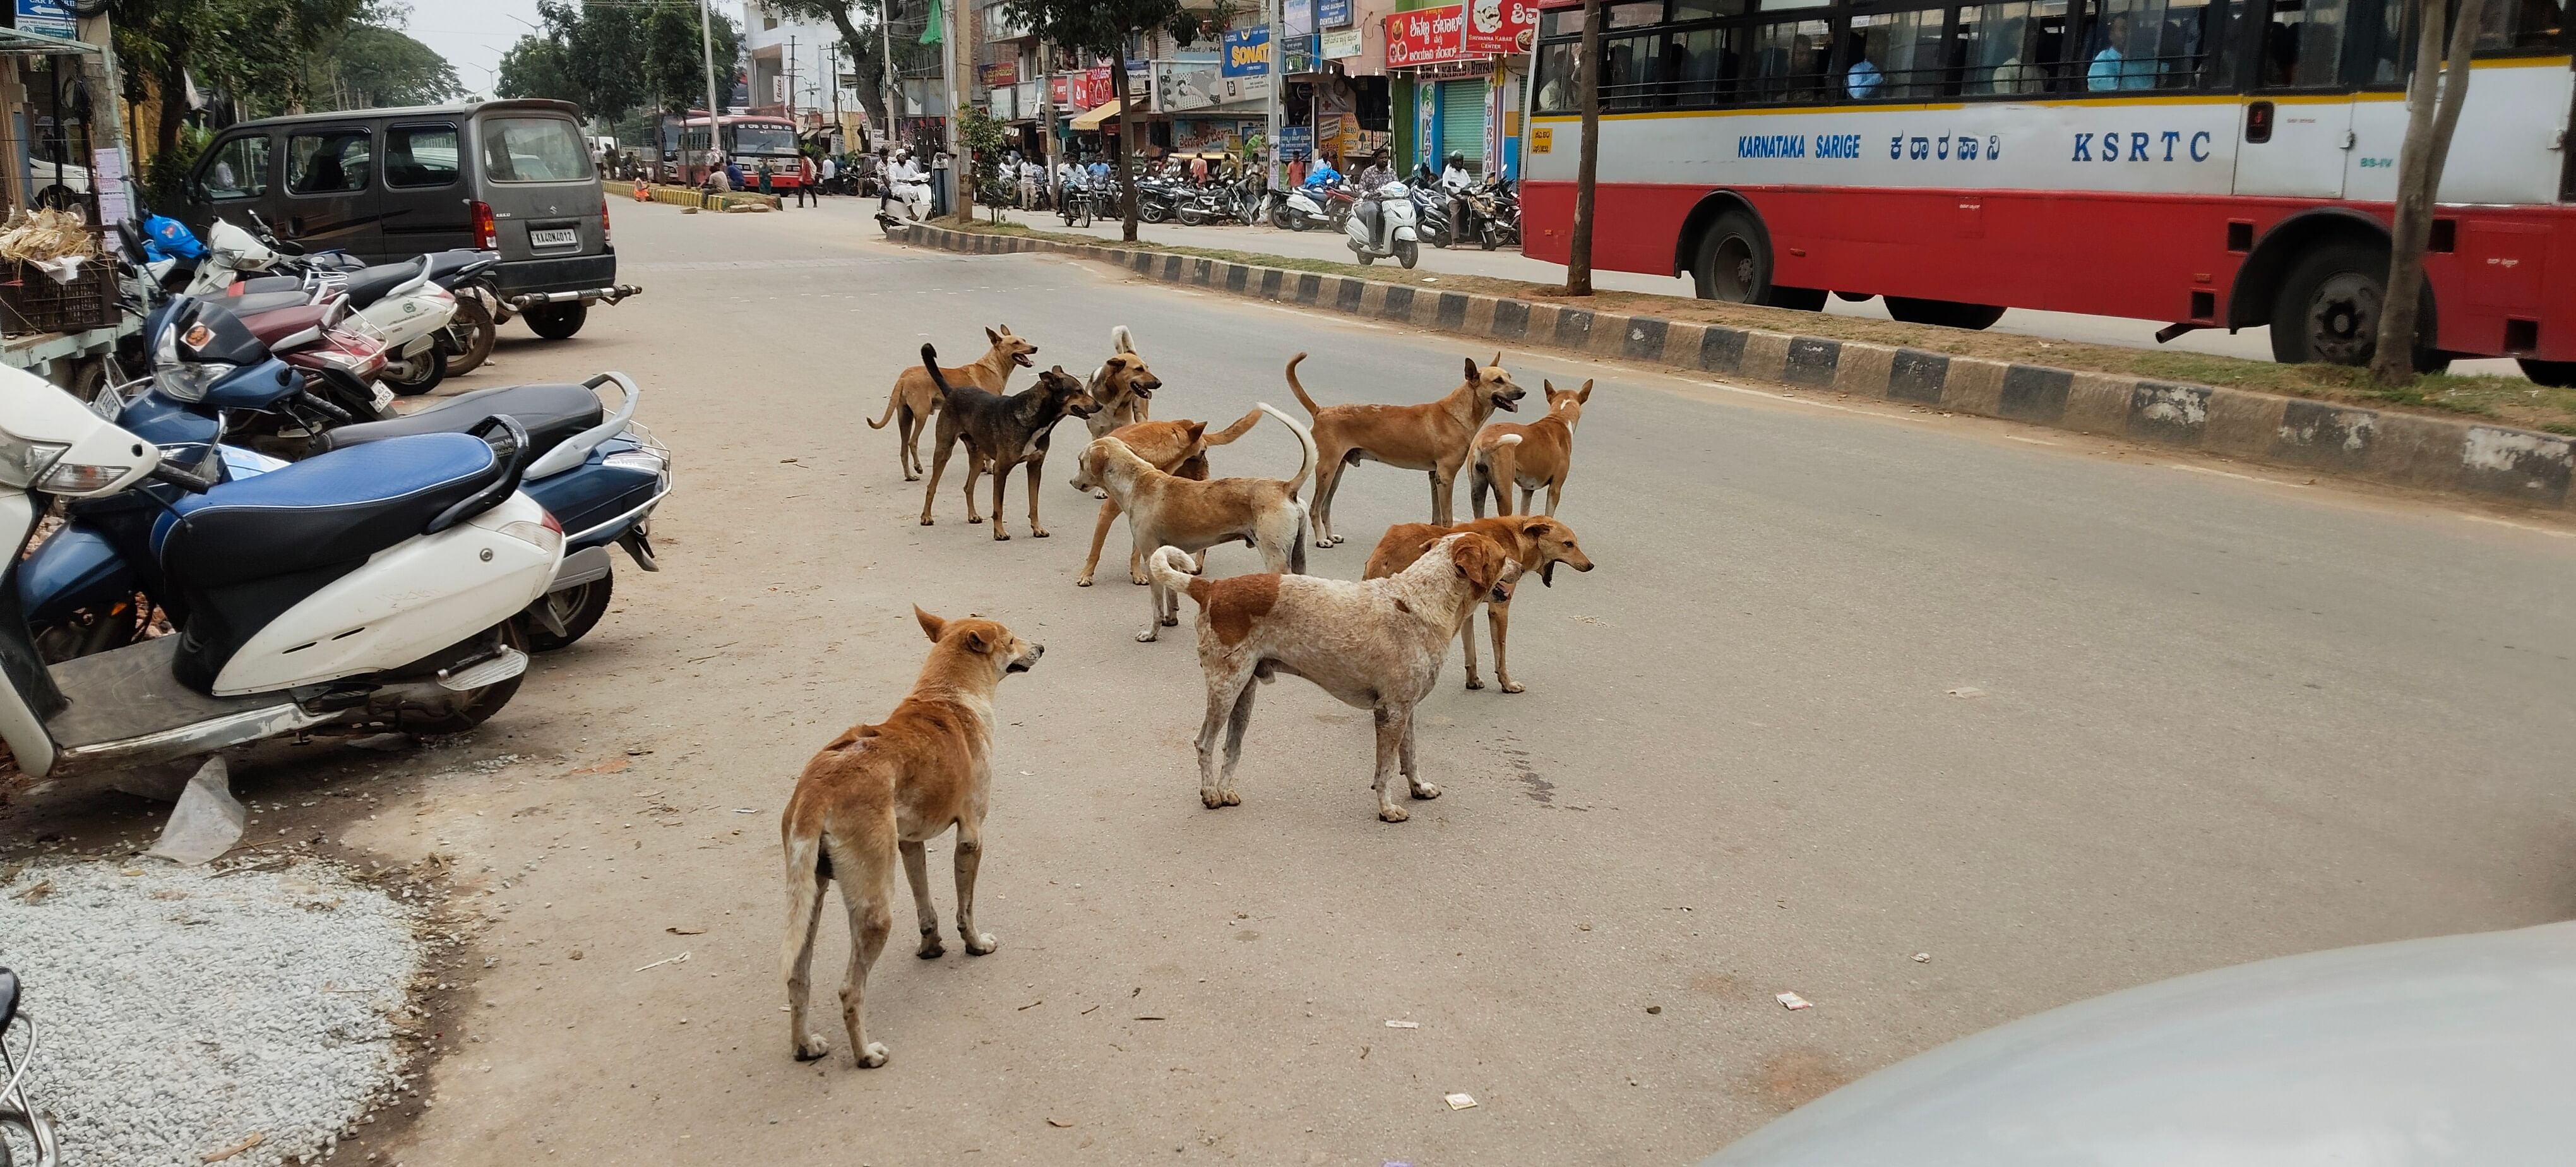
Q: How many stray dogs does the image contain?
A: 10